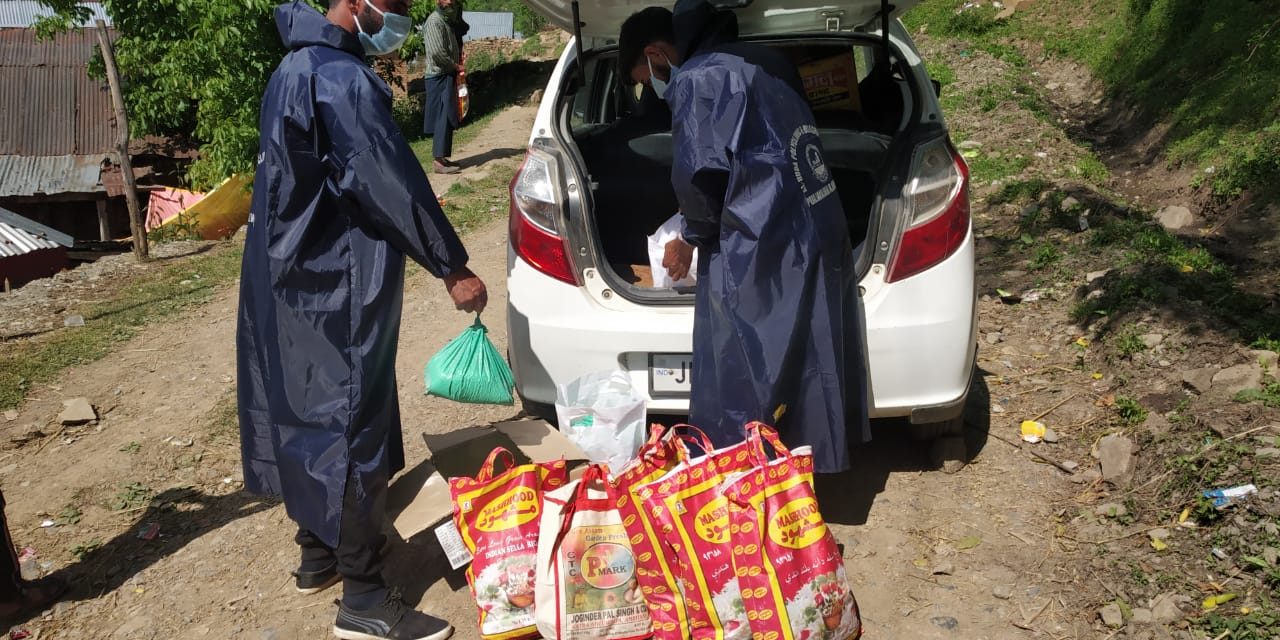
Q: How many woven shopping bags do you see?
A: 5